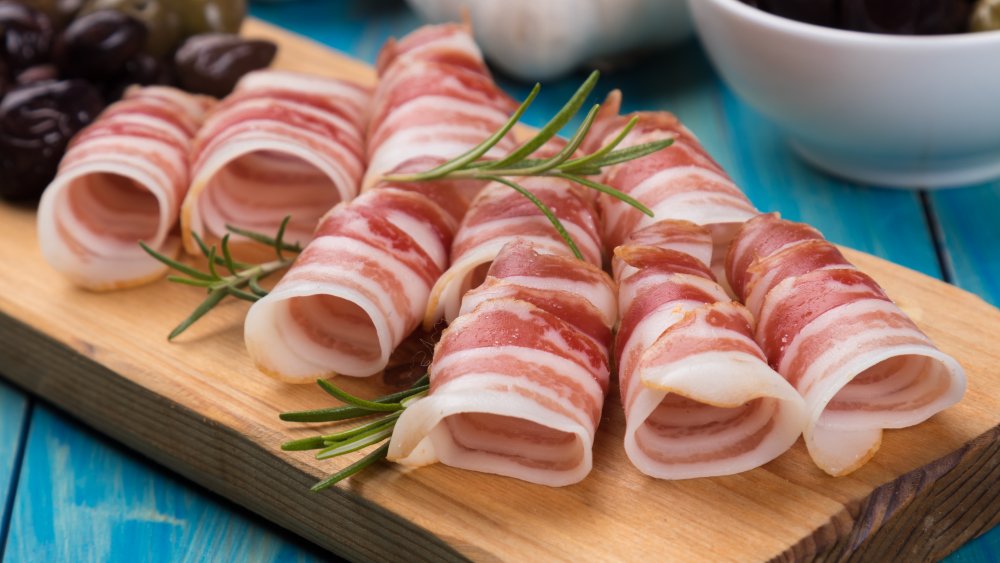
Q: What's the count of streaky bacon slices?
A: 9